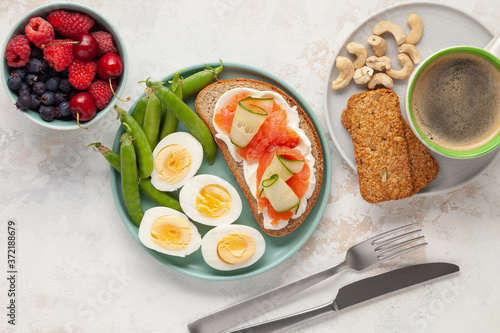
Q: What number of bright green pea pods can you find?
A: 8